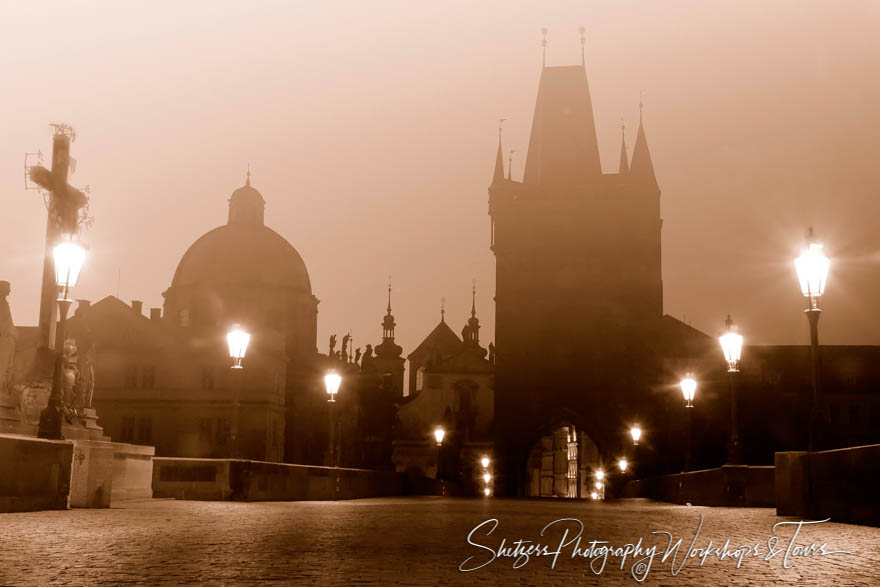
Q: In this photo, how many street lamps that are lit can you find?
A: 15